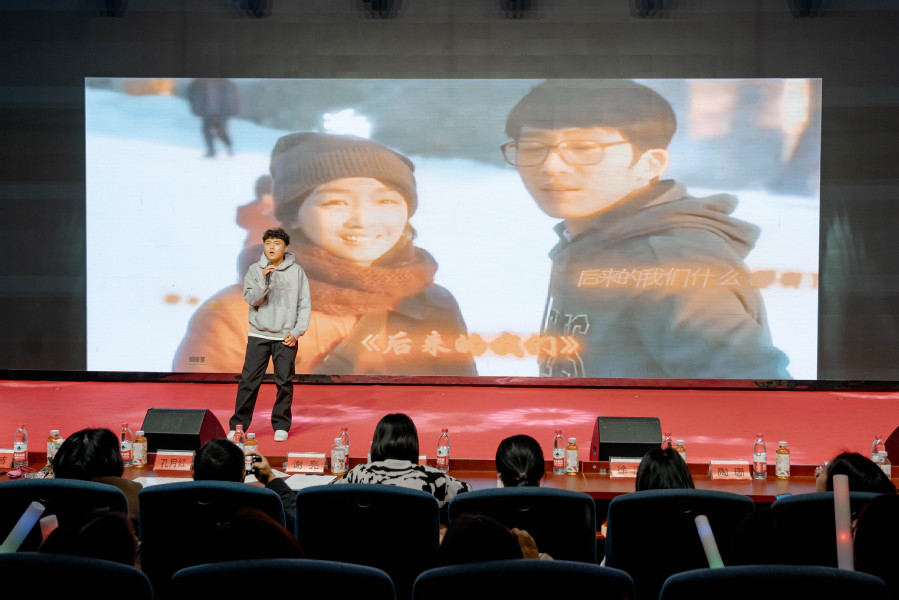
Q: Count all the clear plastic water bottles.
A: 9